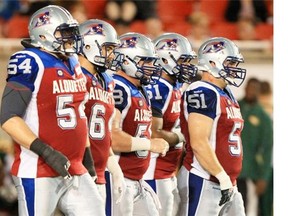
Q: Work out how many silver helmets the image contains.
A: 5